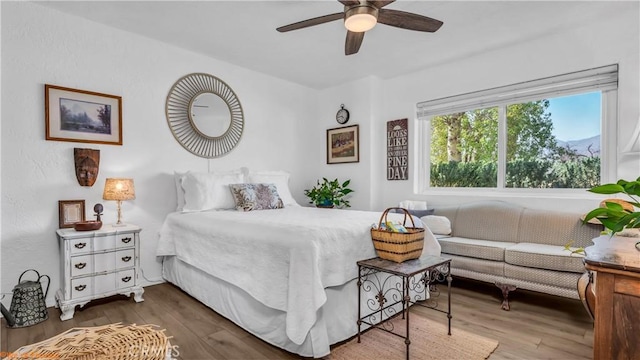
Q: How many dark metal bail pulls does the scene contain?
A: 6